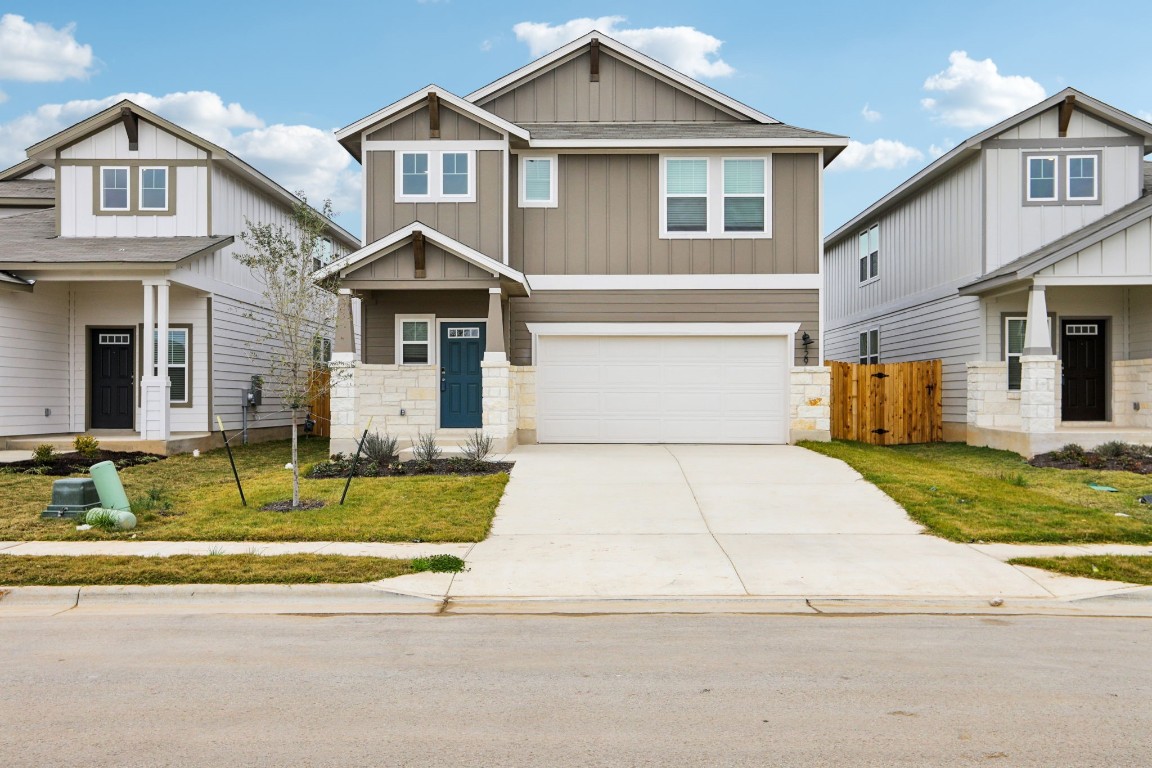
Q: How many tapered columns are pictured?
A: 3